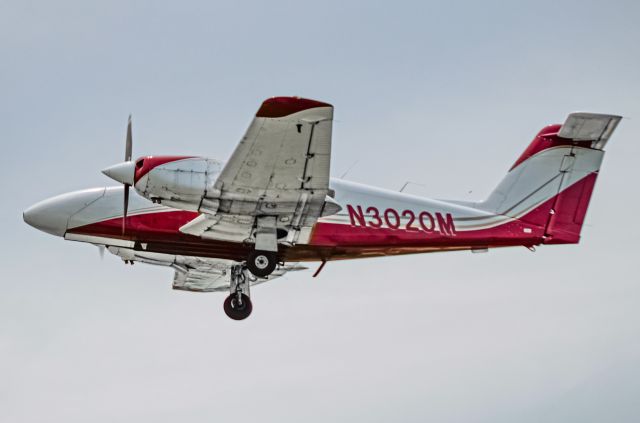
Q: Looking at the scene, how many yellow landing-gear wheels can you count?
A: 0